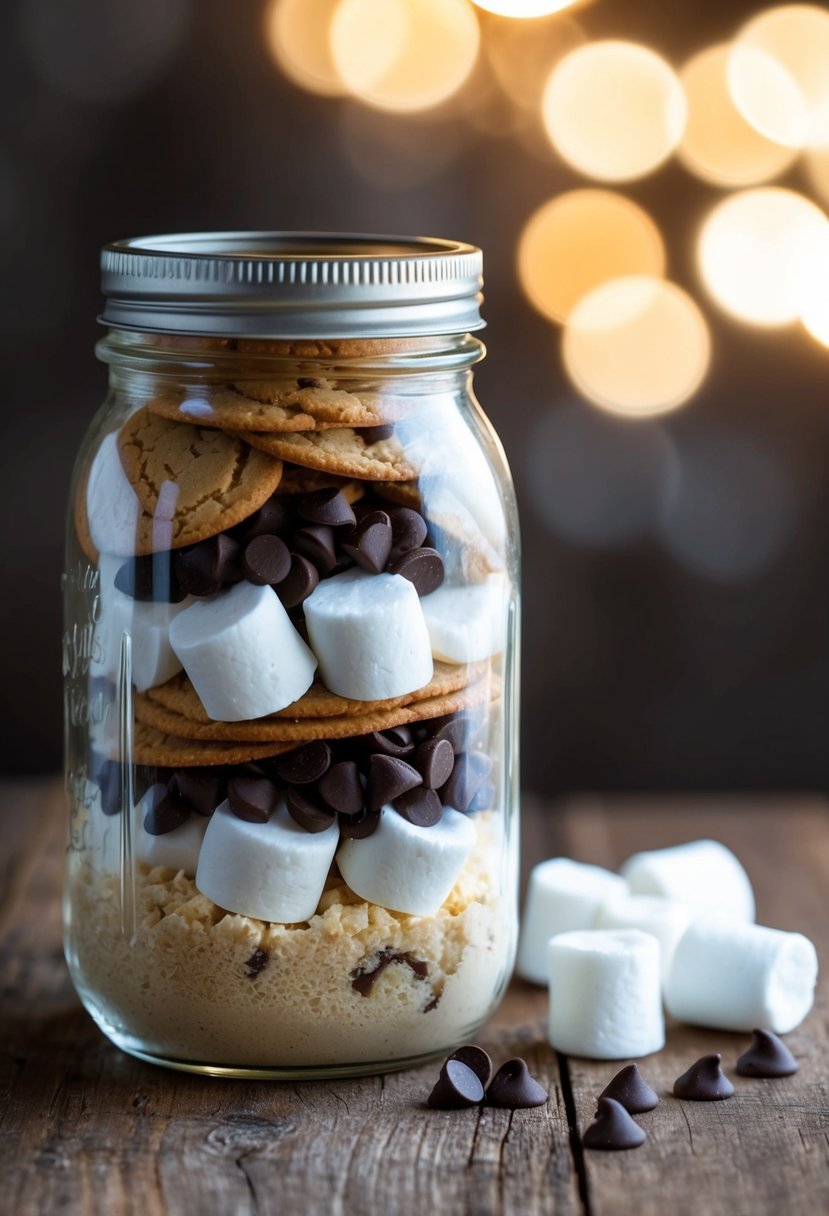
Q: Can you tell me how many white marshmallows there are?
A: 12